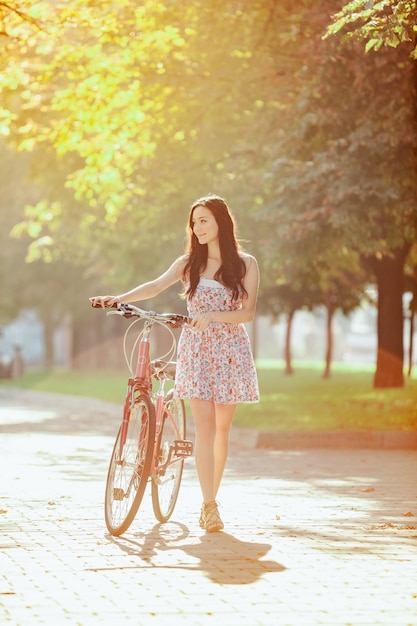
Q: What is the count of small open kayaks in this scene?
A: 0